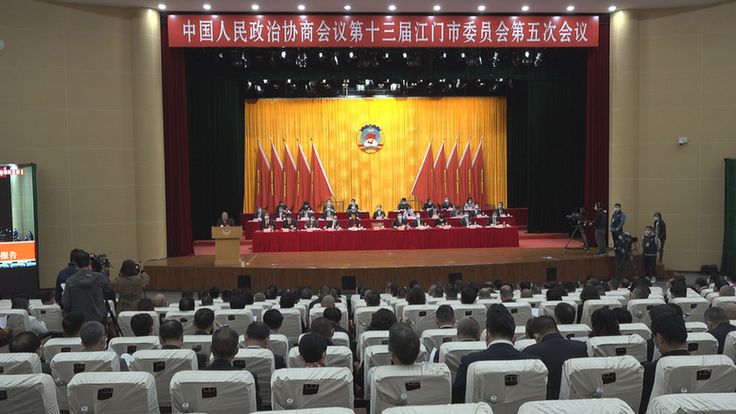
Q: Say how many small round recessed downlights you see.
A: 11